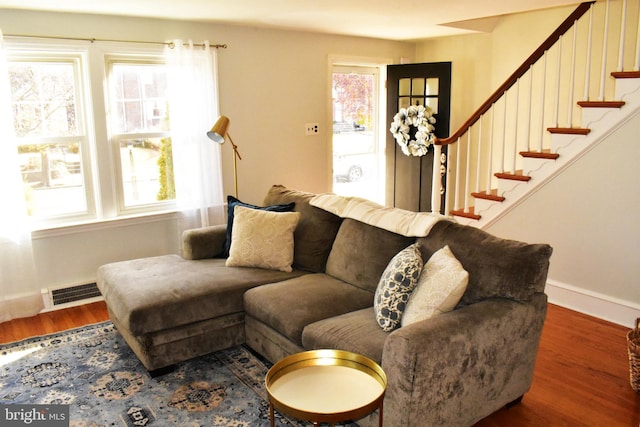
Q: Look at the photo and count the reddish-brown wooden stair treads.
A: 7